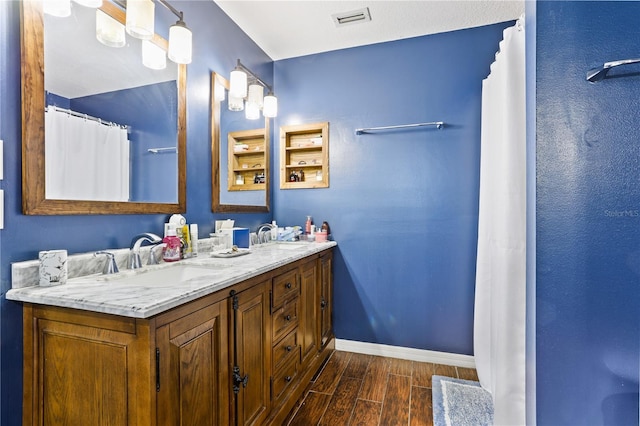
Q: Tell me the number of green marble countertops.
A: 0